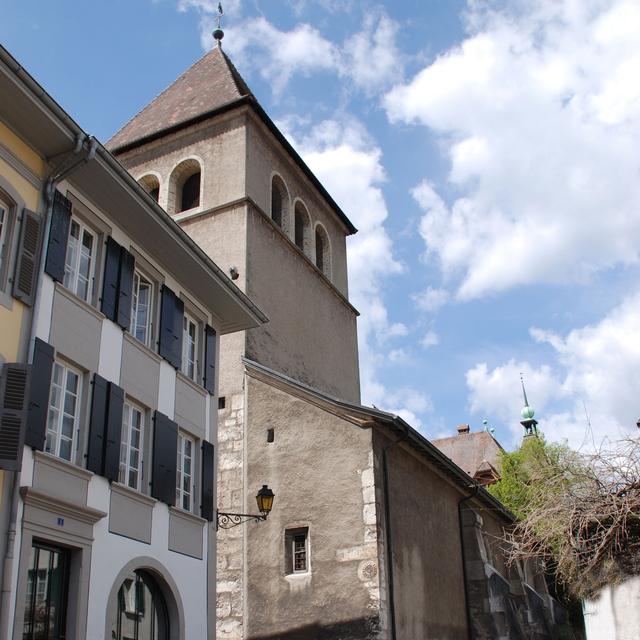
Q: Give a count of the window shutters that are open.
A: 14